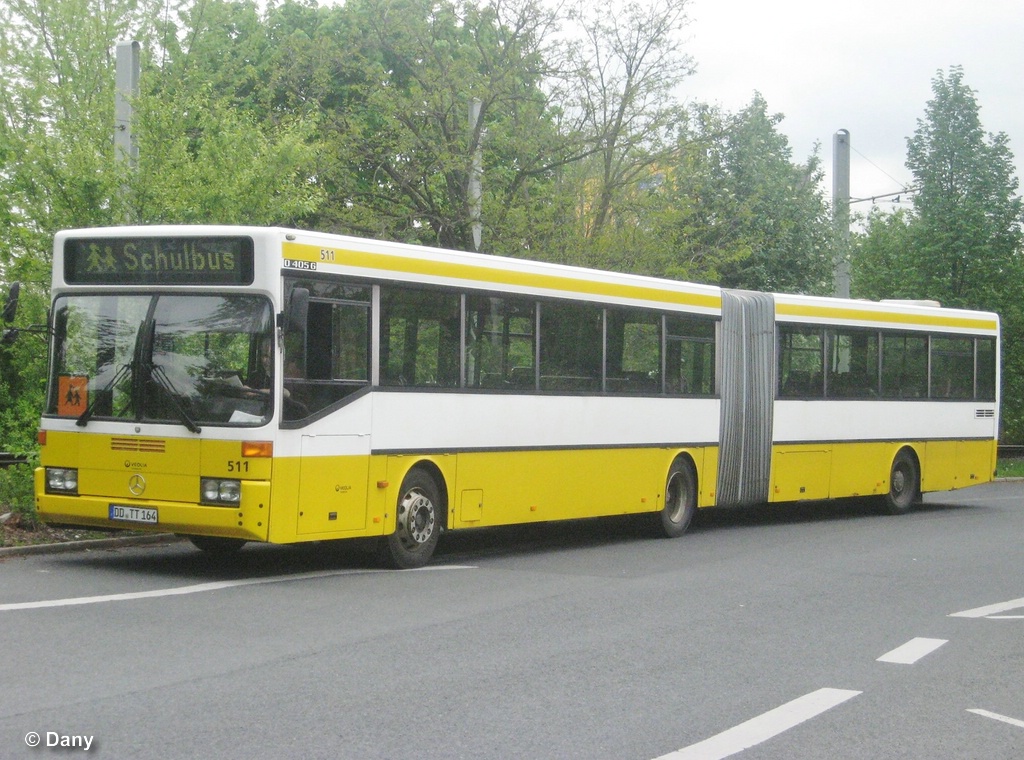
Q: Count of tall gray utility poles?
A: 3